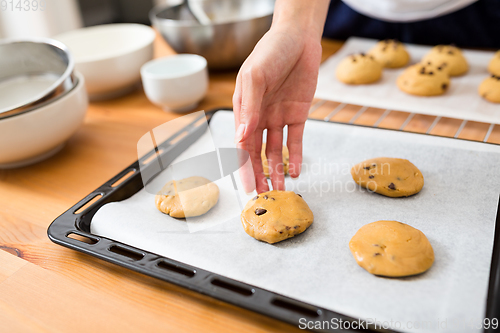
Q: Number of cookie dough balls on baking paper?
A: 11